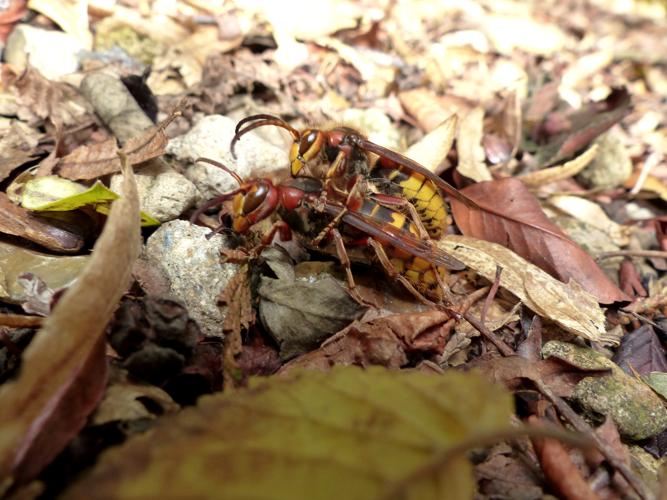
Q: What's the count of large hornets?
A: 2